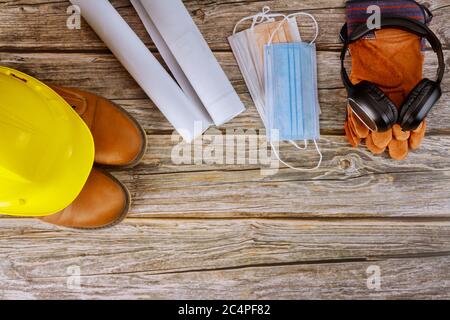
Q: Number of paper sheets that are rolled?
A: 2